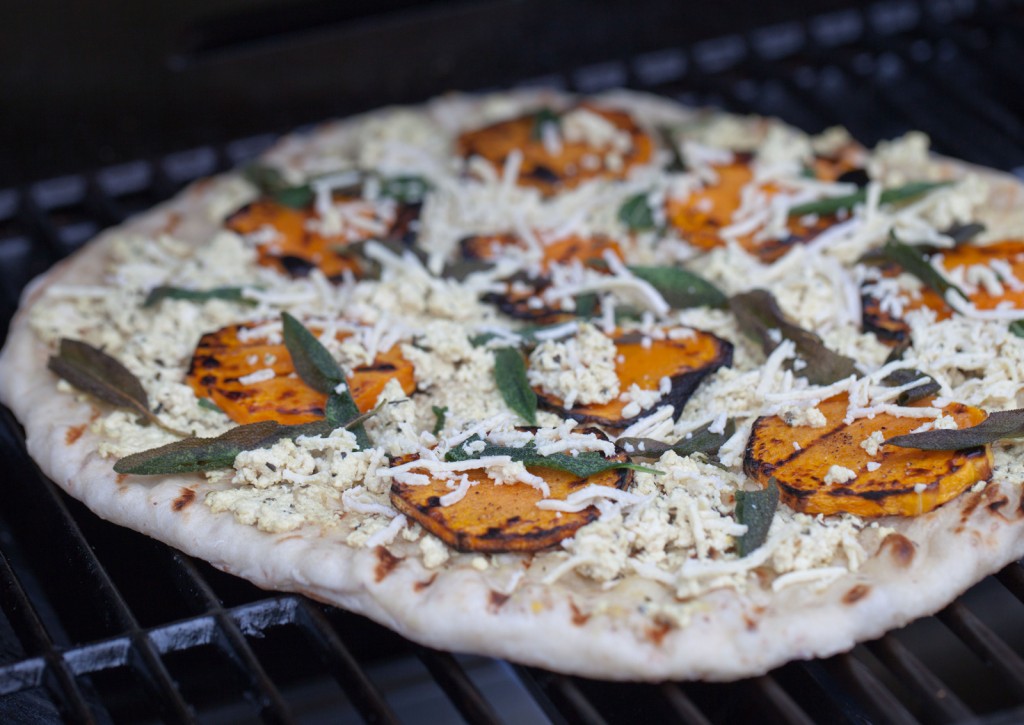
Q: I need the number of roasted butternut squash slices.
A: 9